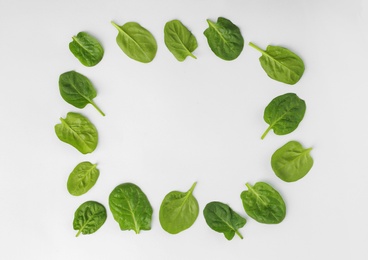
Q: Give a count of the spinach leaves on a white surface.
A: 15